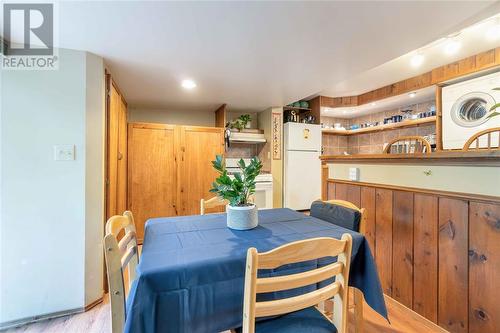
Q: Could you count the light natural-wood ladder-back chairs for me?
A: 4